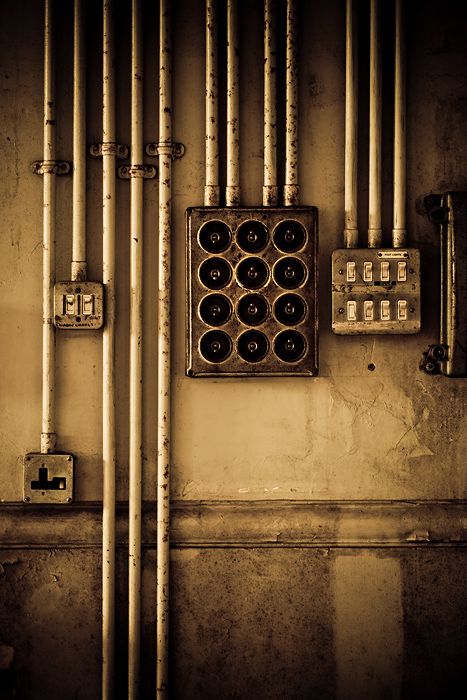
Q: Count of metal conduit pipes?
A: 12